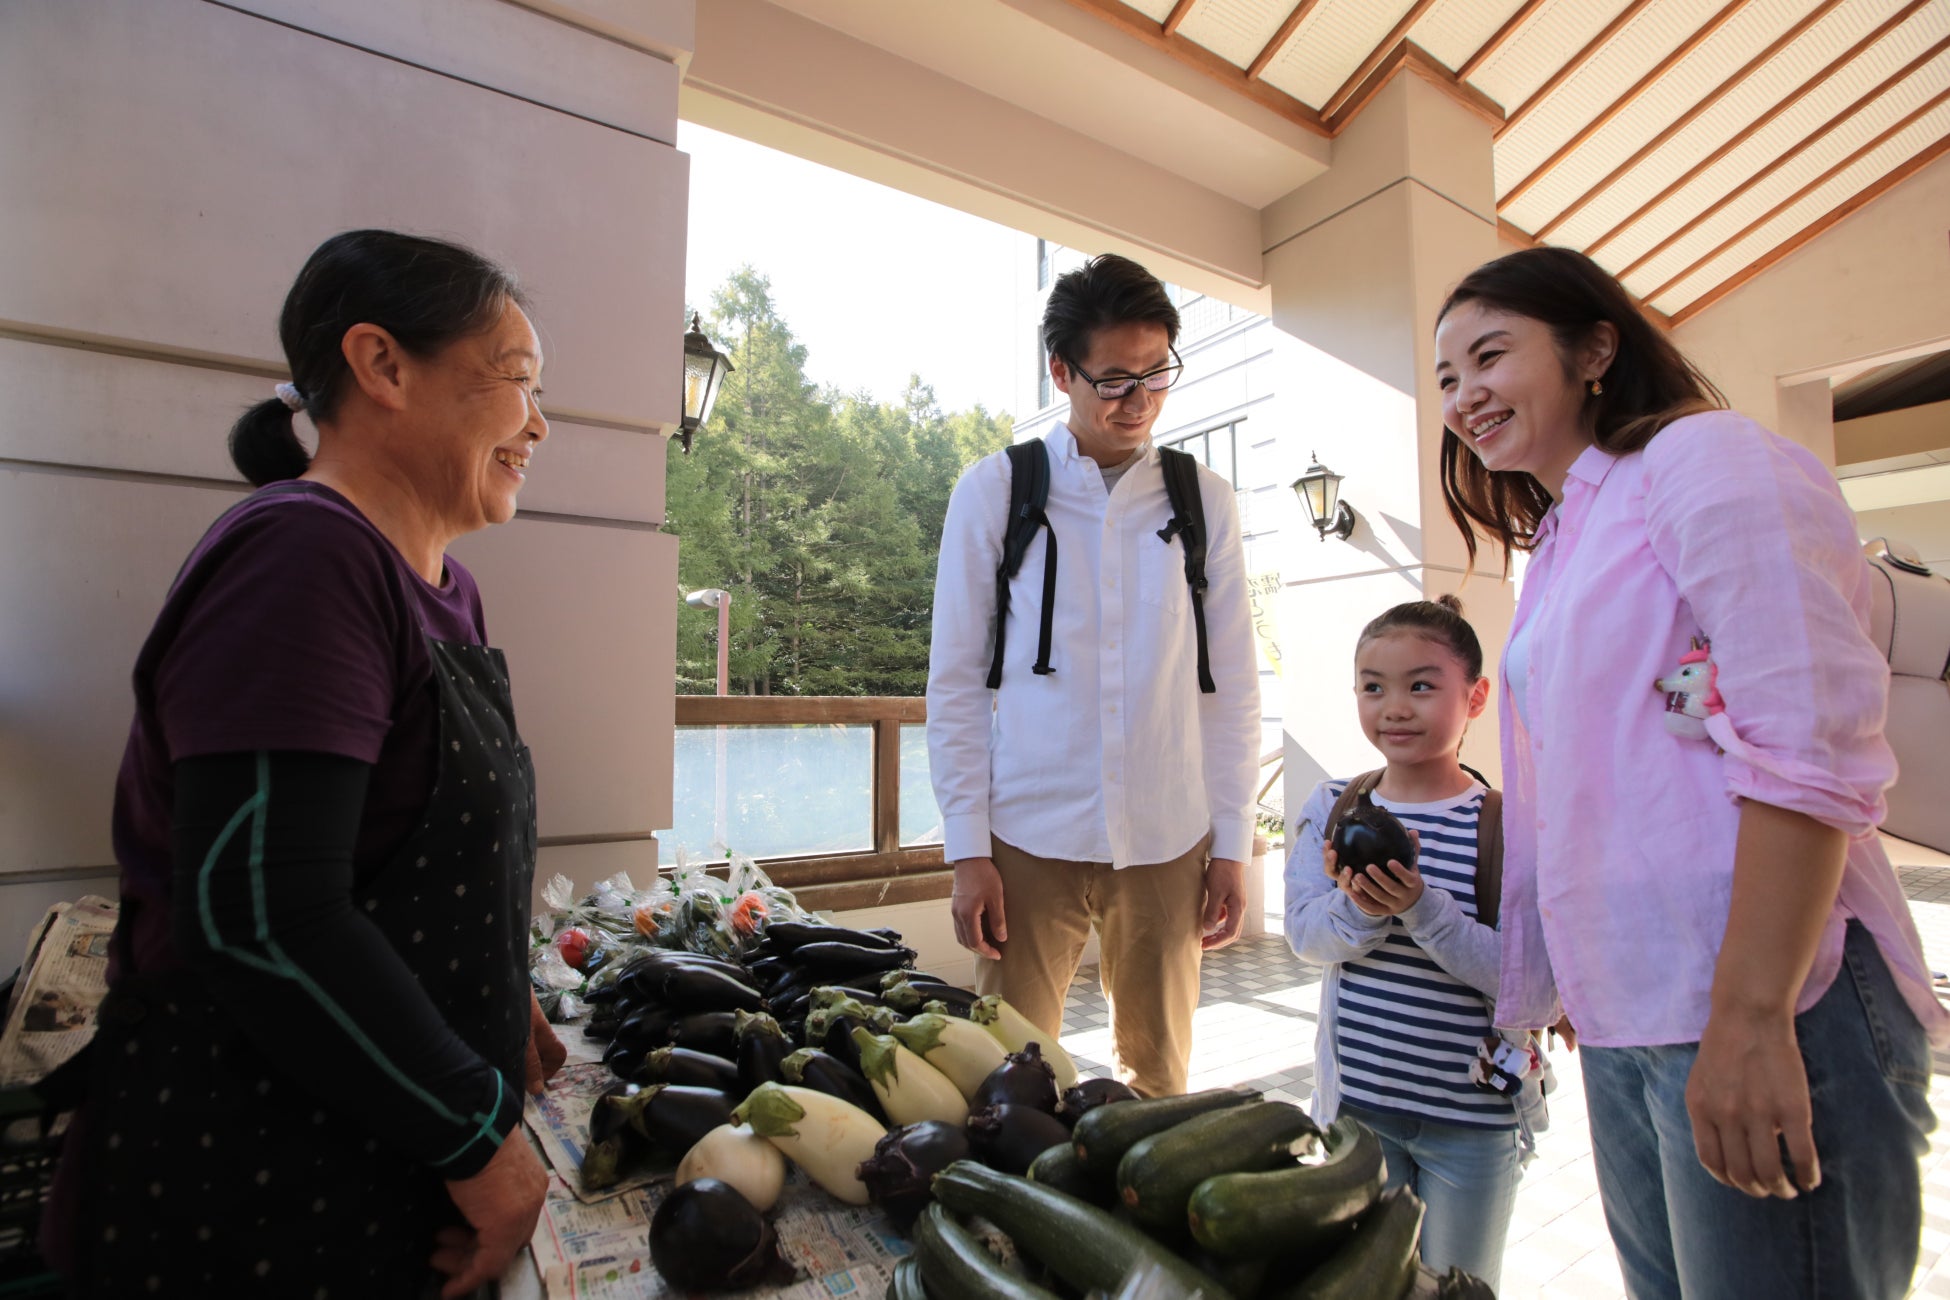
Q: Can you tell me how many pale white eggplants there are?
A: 5